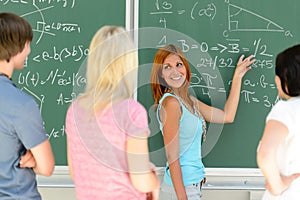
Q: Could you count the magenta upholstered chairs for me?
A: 0